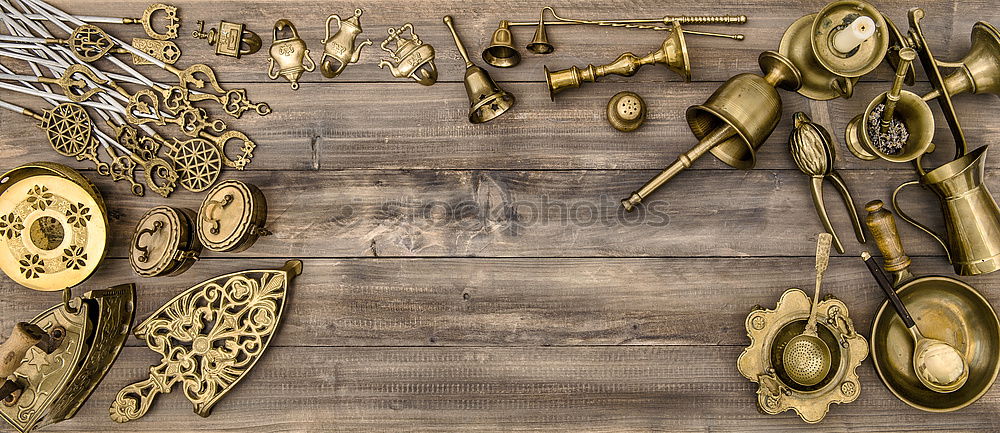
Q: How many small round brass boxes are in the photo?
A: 2